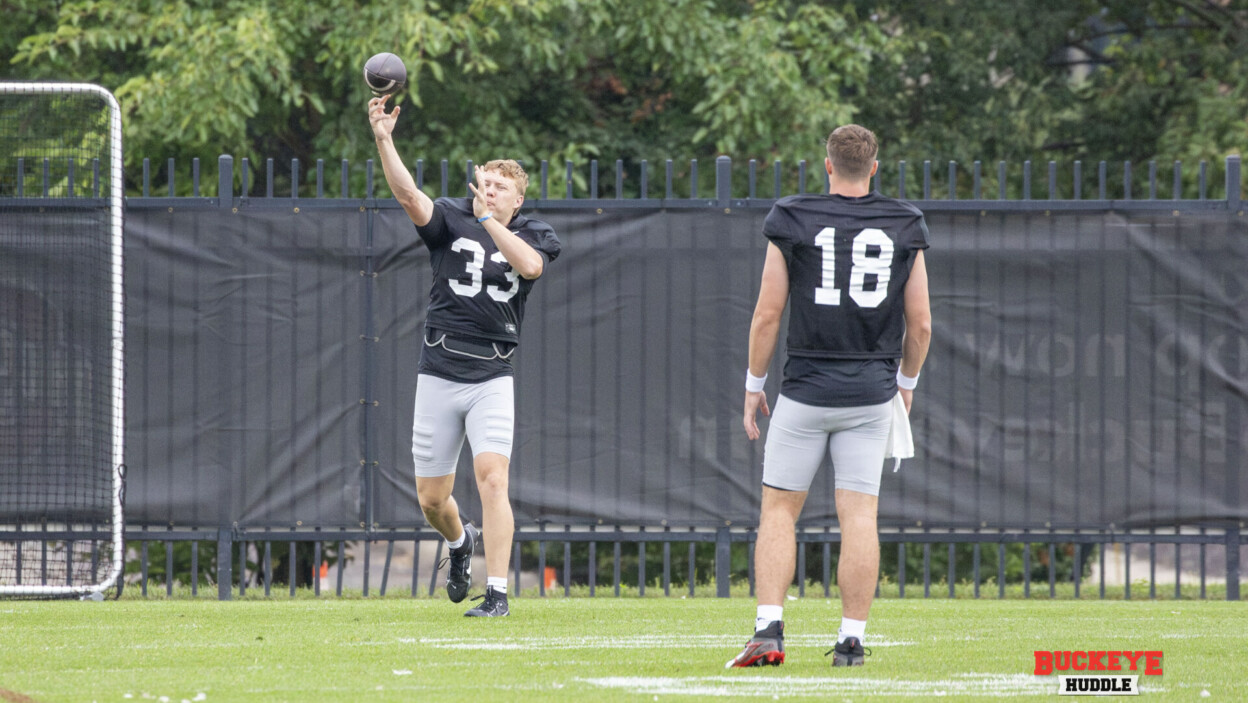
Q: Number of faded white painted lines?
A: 2